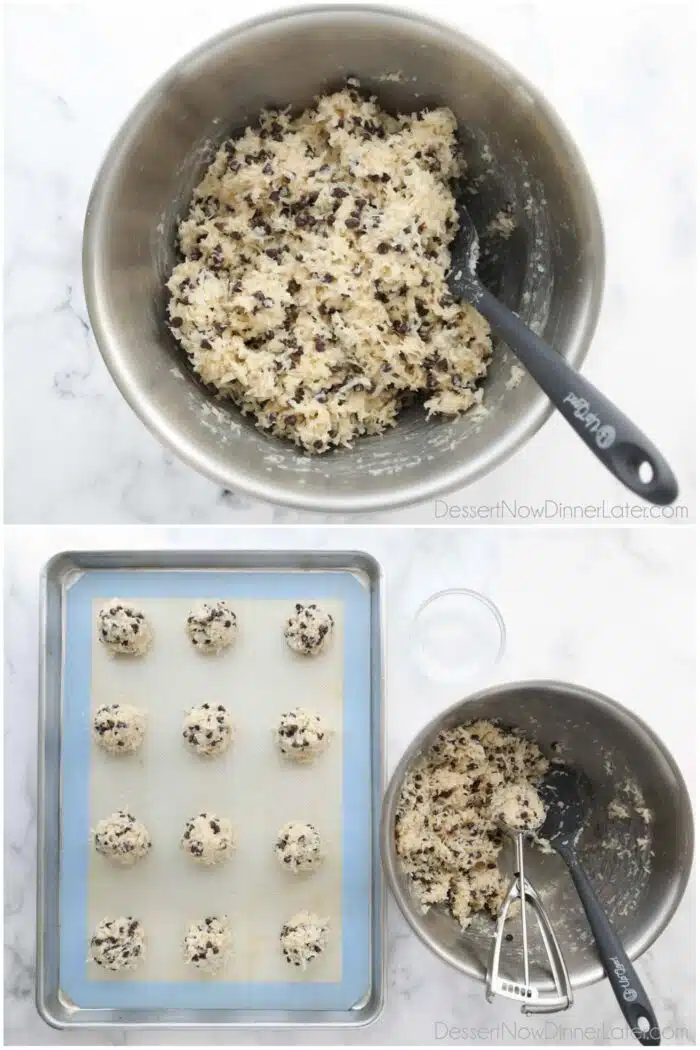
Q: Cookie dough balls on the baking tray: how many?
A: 12